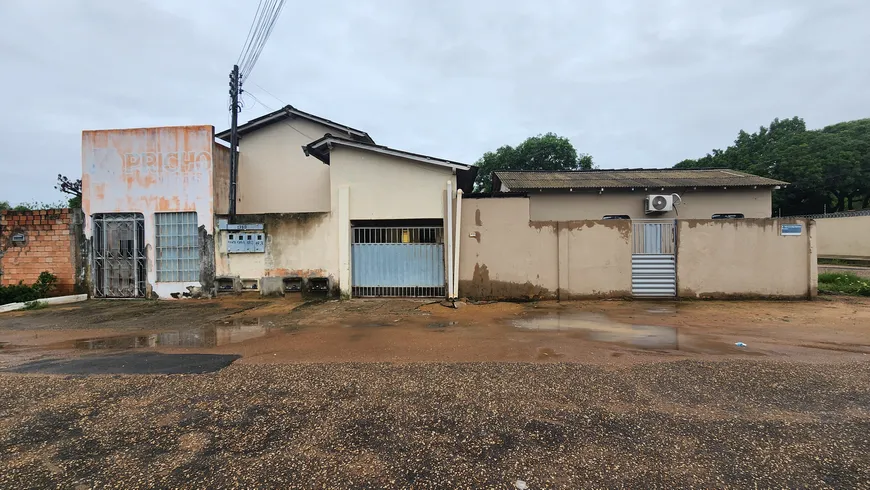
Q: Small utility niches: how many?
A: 4